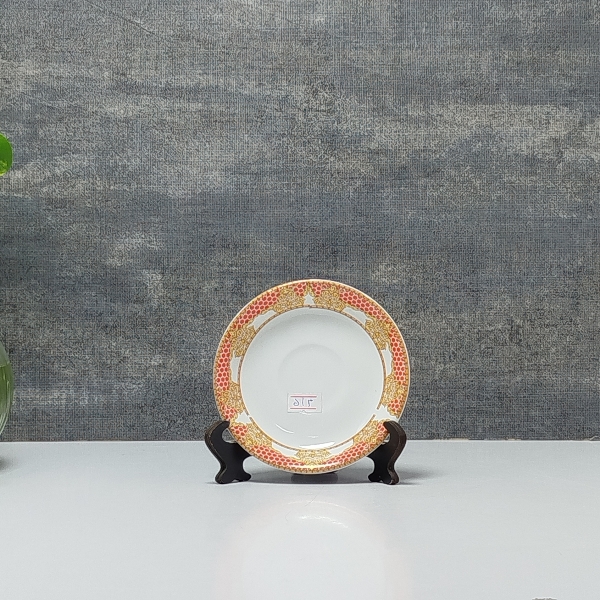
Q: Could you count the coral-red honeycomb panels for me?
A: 12